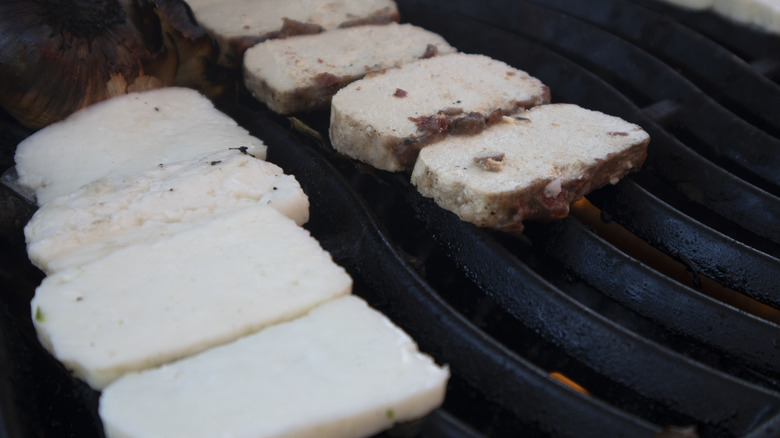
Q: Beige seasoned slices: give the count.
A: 4